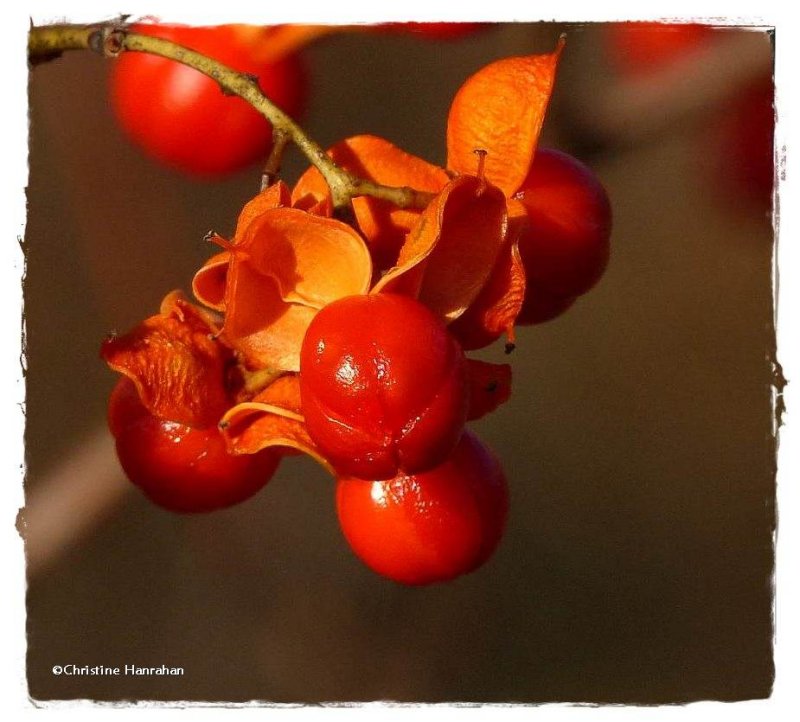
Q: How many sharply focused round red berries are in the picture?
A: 4